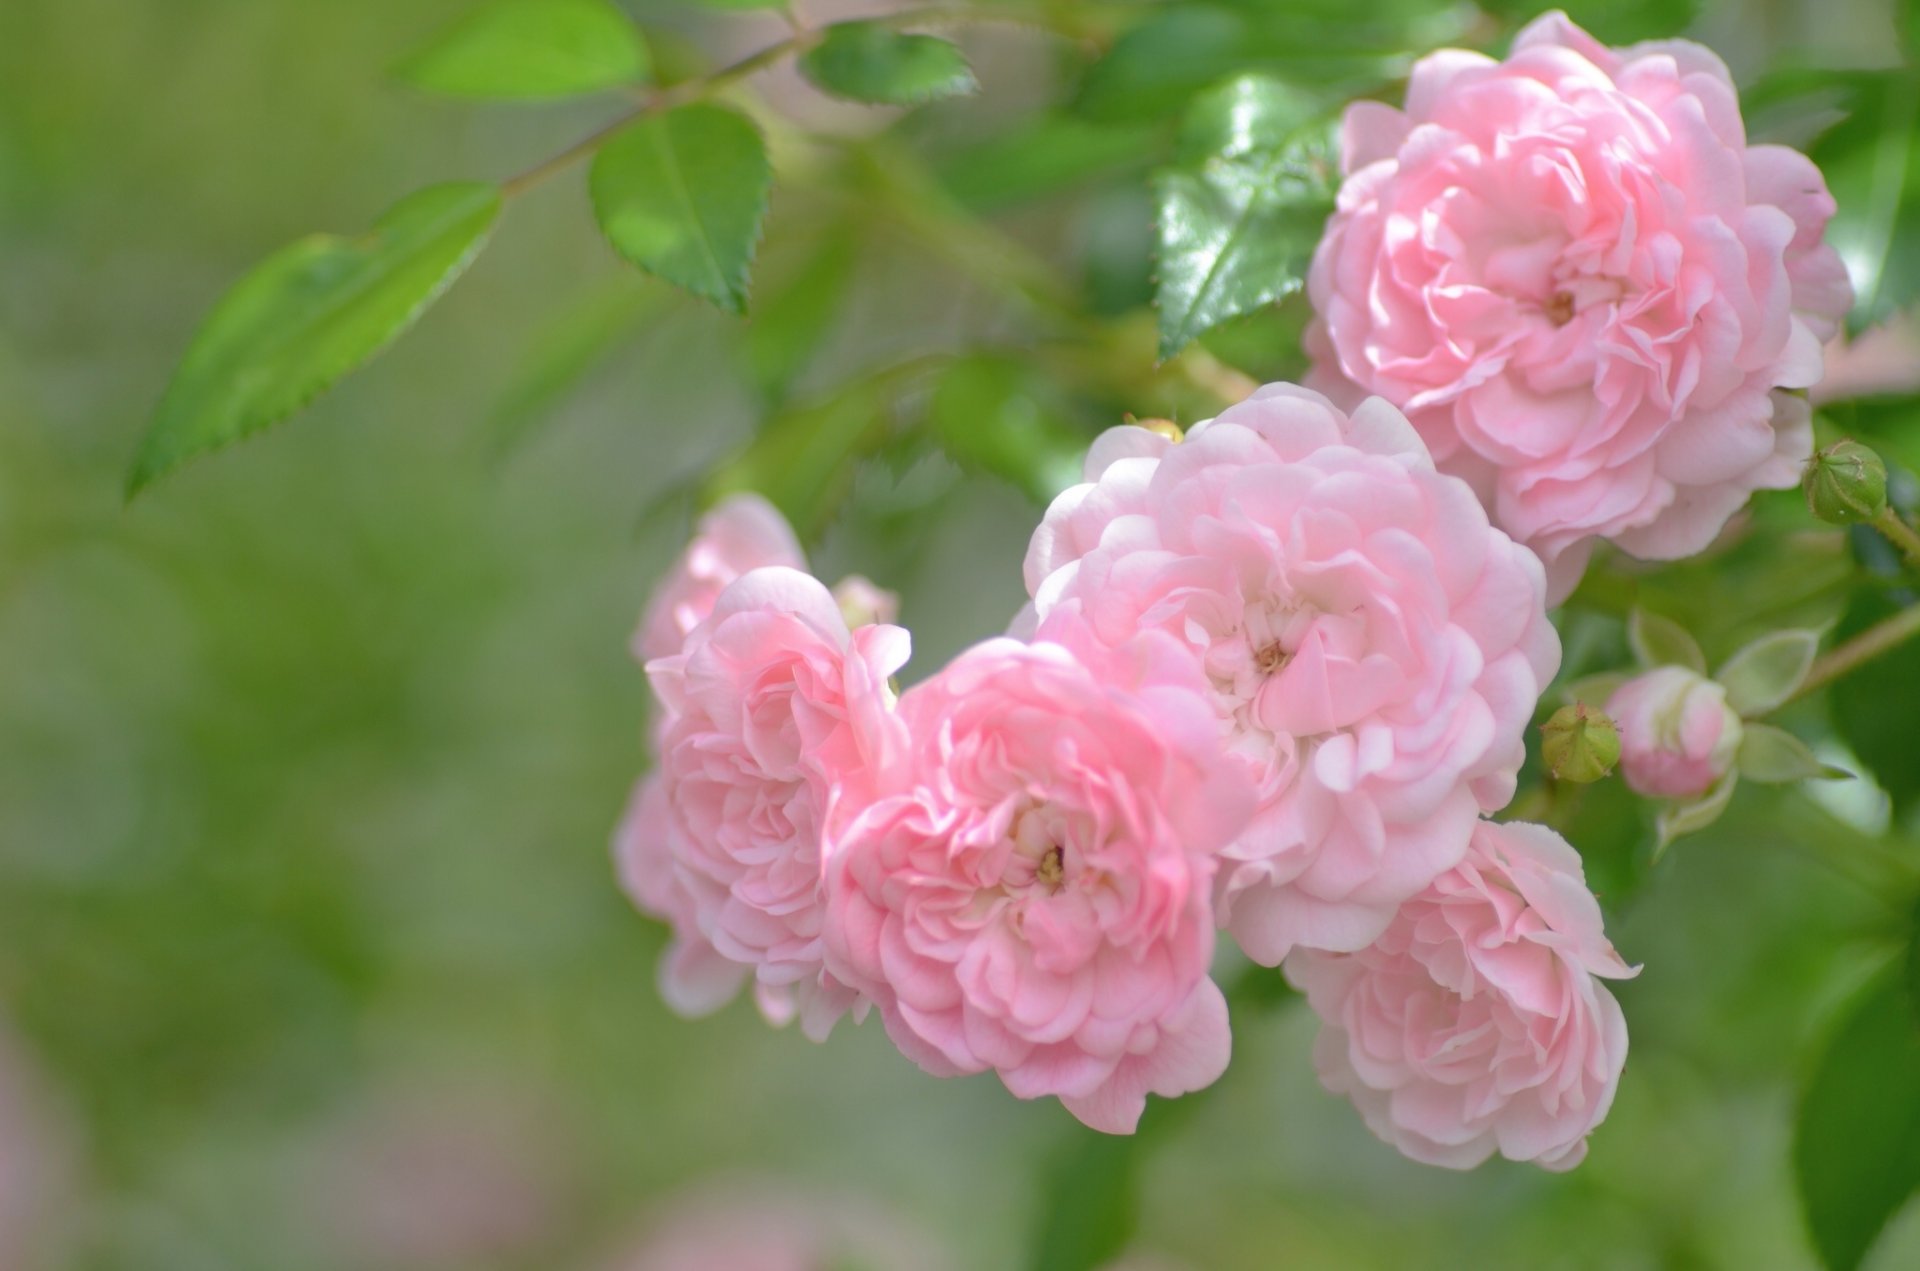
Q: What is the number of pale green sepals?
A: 5